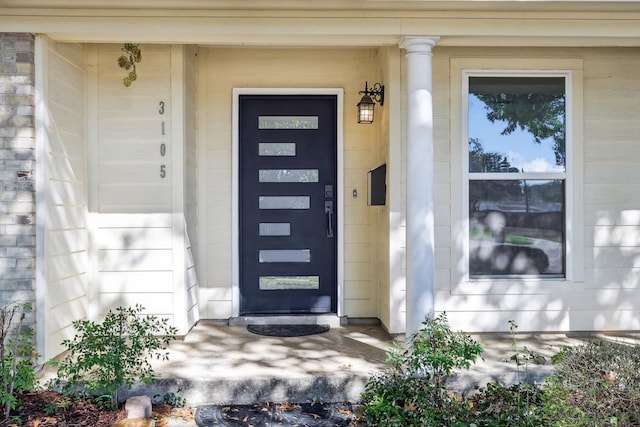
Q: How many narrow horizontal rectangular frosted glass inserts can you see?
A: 7